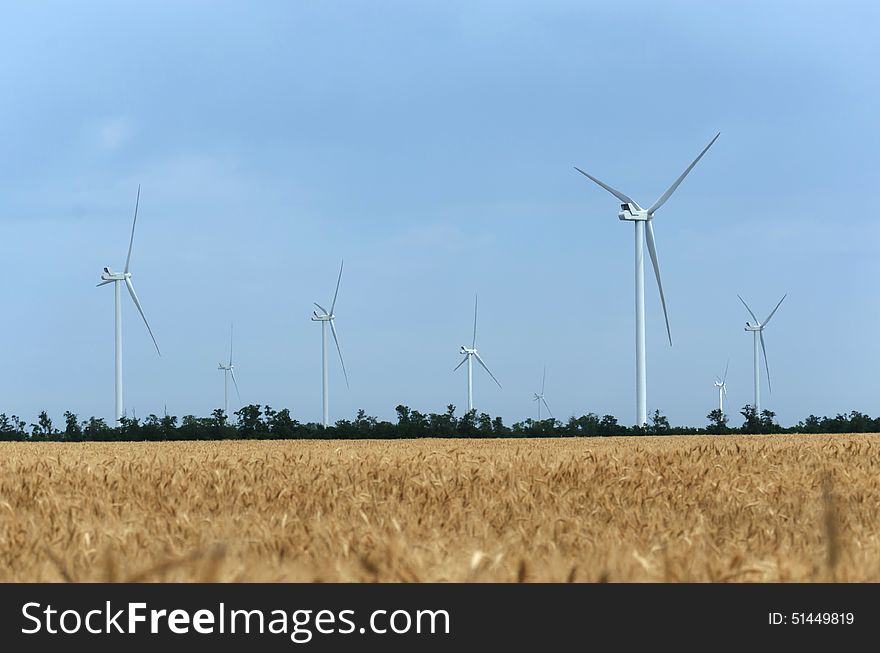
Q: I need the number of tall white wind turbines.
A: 8